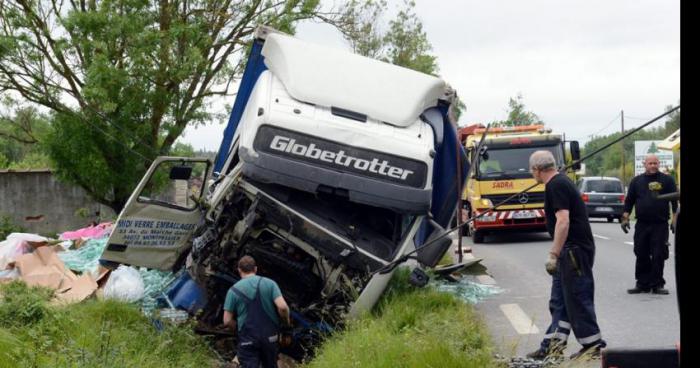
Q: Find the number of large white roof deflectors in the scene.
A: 1